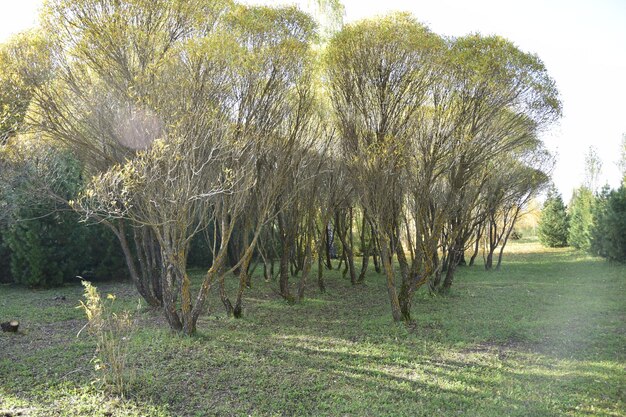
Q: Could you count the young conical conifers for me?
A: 3